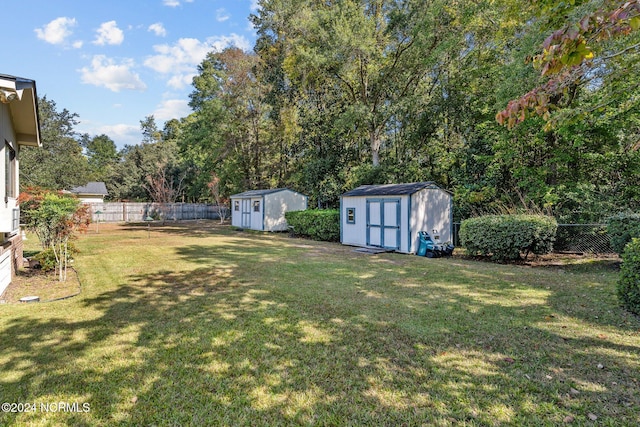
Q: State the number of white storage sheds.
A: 2